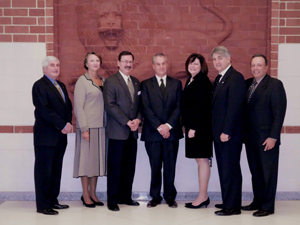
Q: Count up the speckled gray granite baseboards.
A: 1